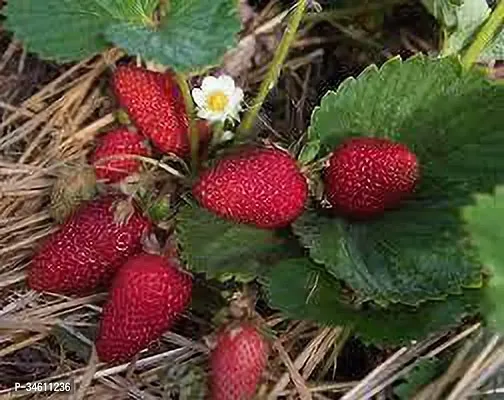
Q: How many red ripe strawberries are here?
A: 7